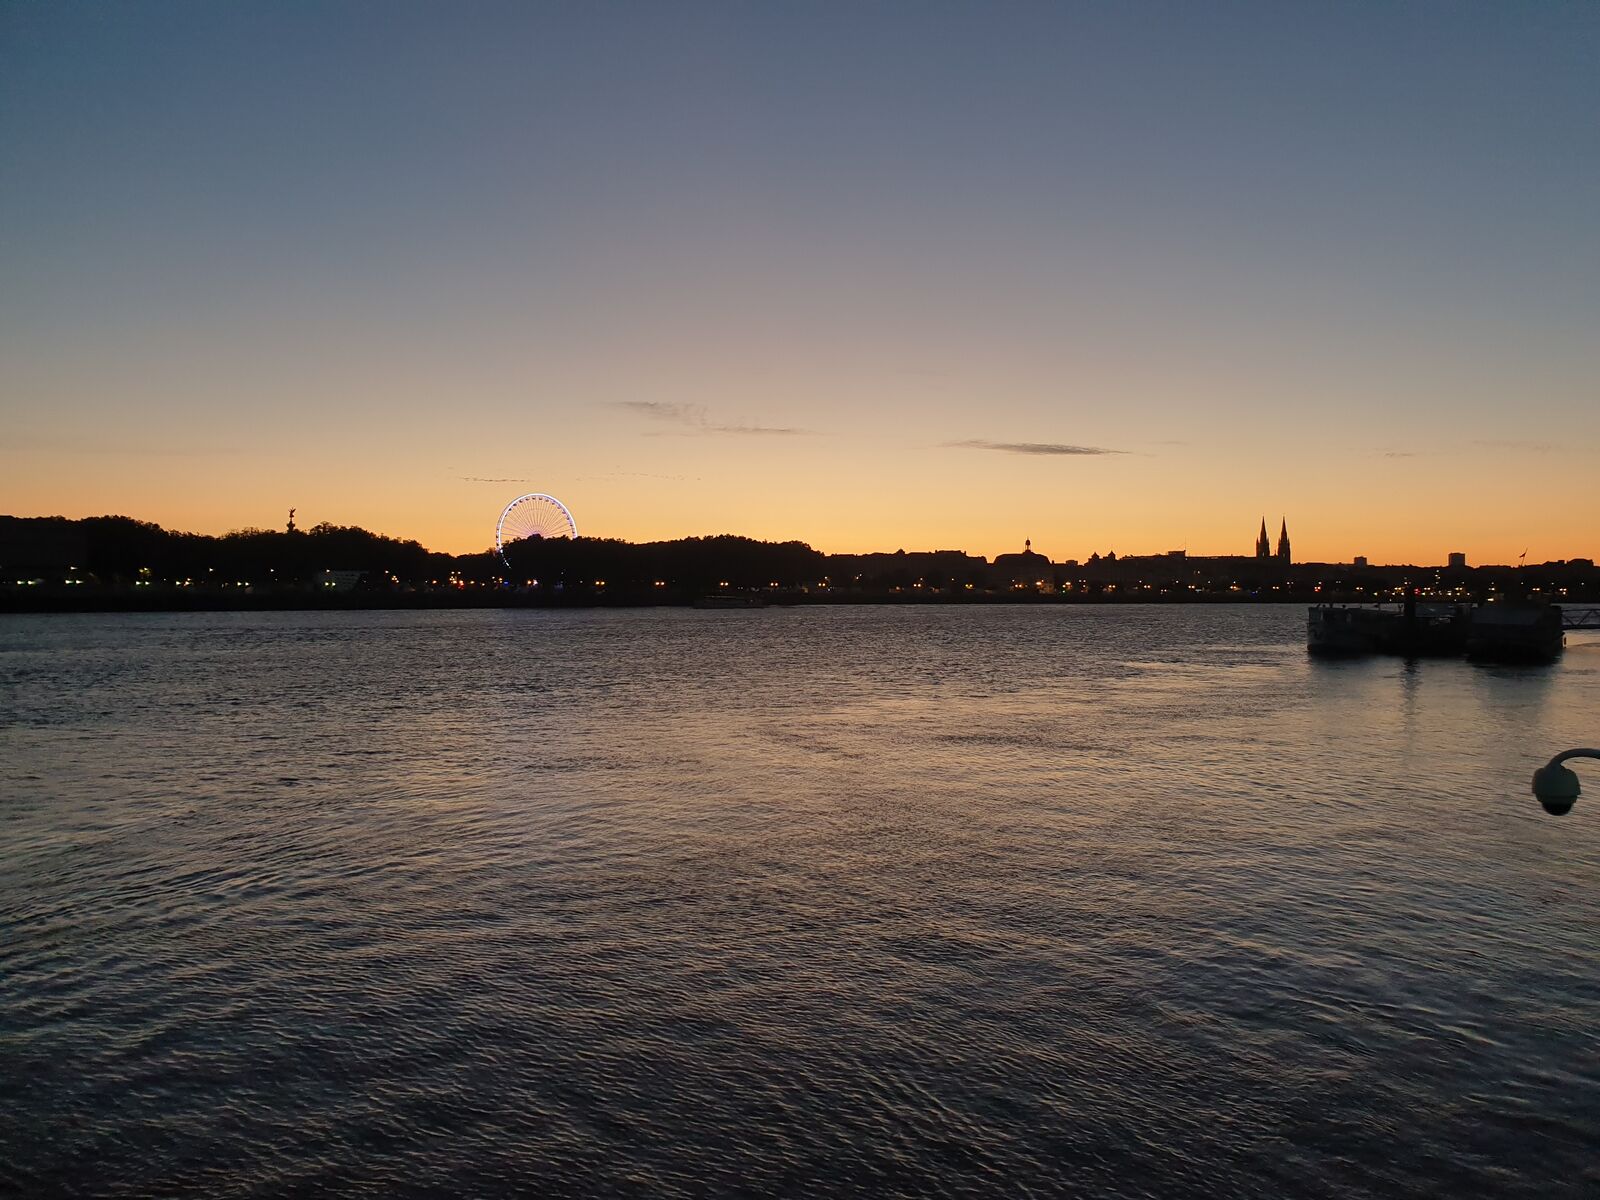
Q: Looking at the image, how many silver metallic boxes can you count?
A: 0